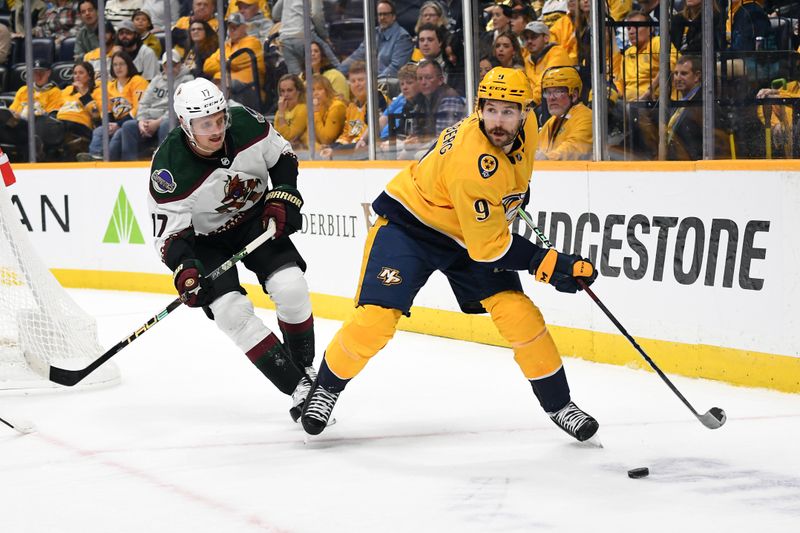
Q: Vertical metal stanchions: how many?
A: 10